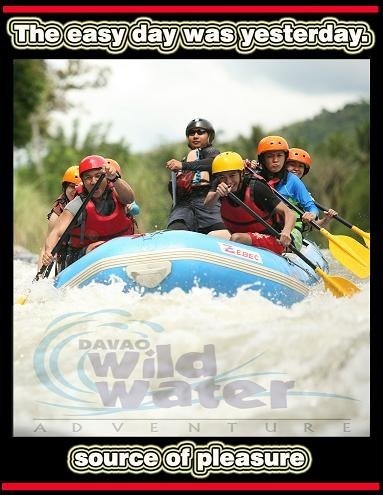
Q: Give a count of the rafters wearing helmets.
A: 7